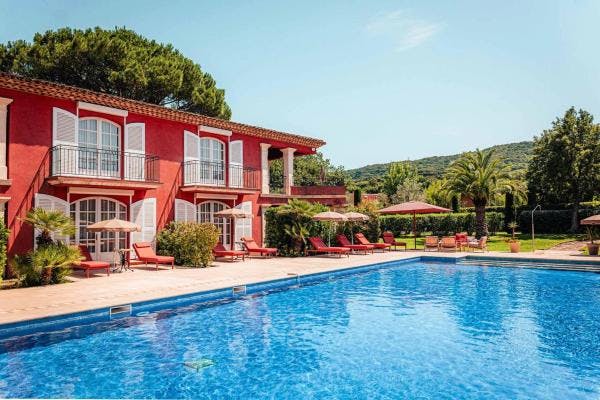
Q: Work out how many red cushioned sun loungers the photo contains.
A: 8